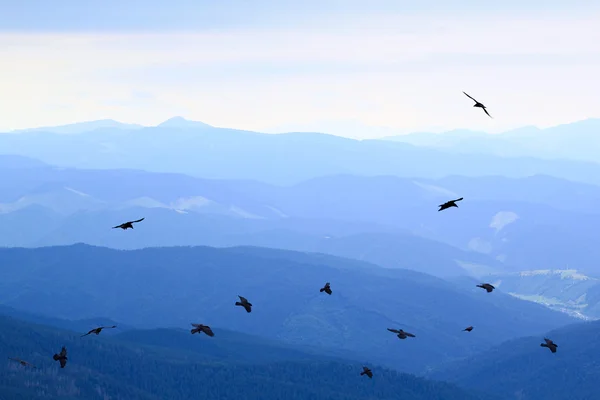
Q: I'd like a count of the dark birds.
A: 14